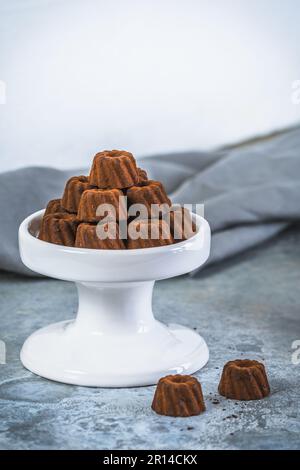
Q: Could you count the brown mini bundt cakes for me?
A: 12